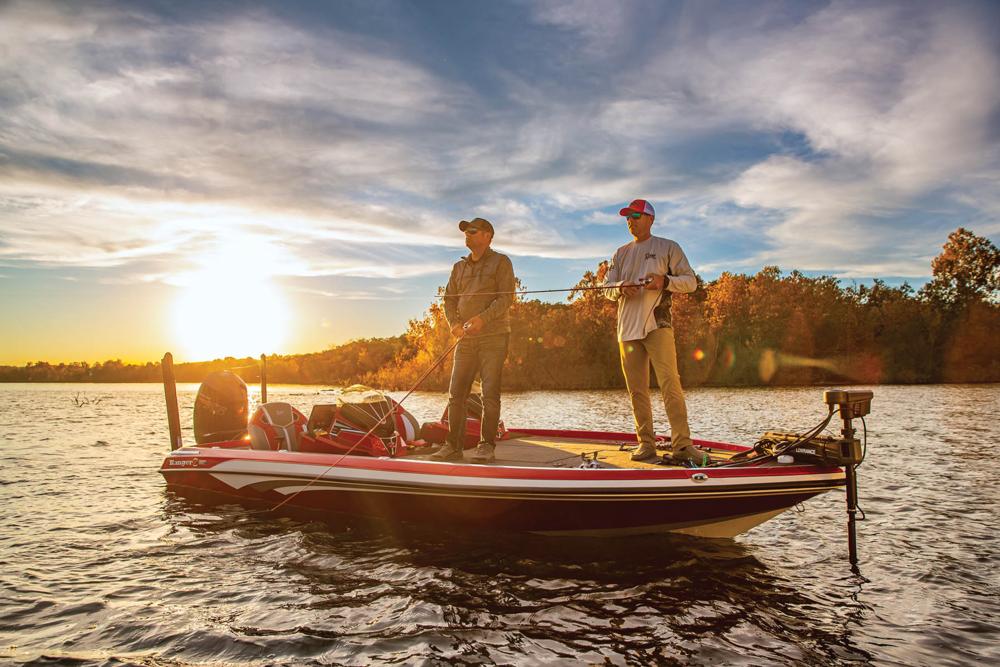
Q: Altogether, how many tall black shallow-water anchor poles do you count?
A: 2